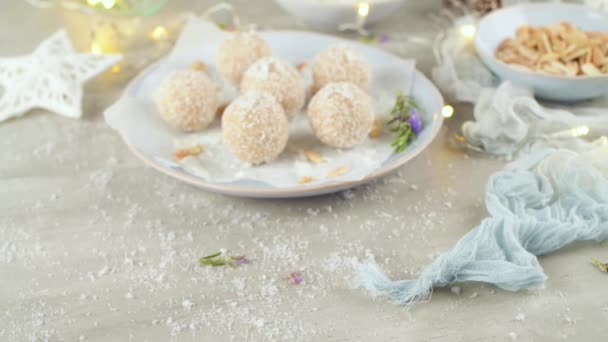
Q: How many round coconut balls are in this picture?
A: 6